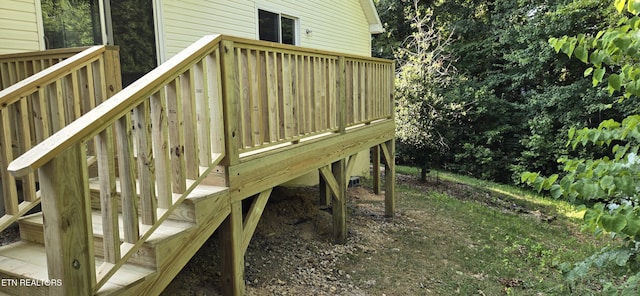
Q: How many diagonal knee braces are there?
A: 4